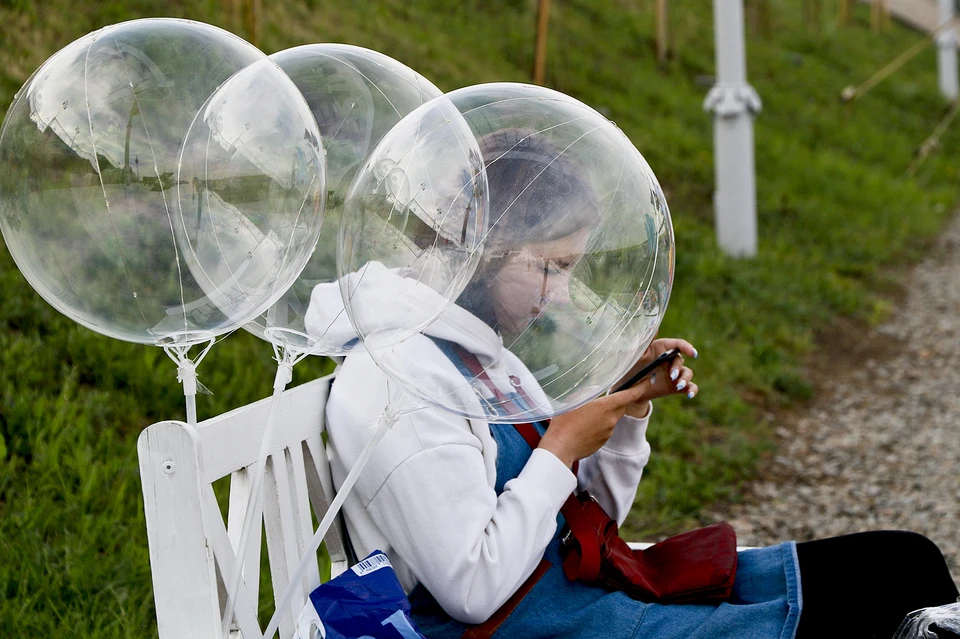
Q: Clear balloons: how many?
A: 3